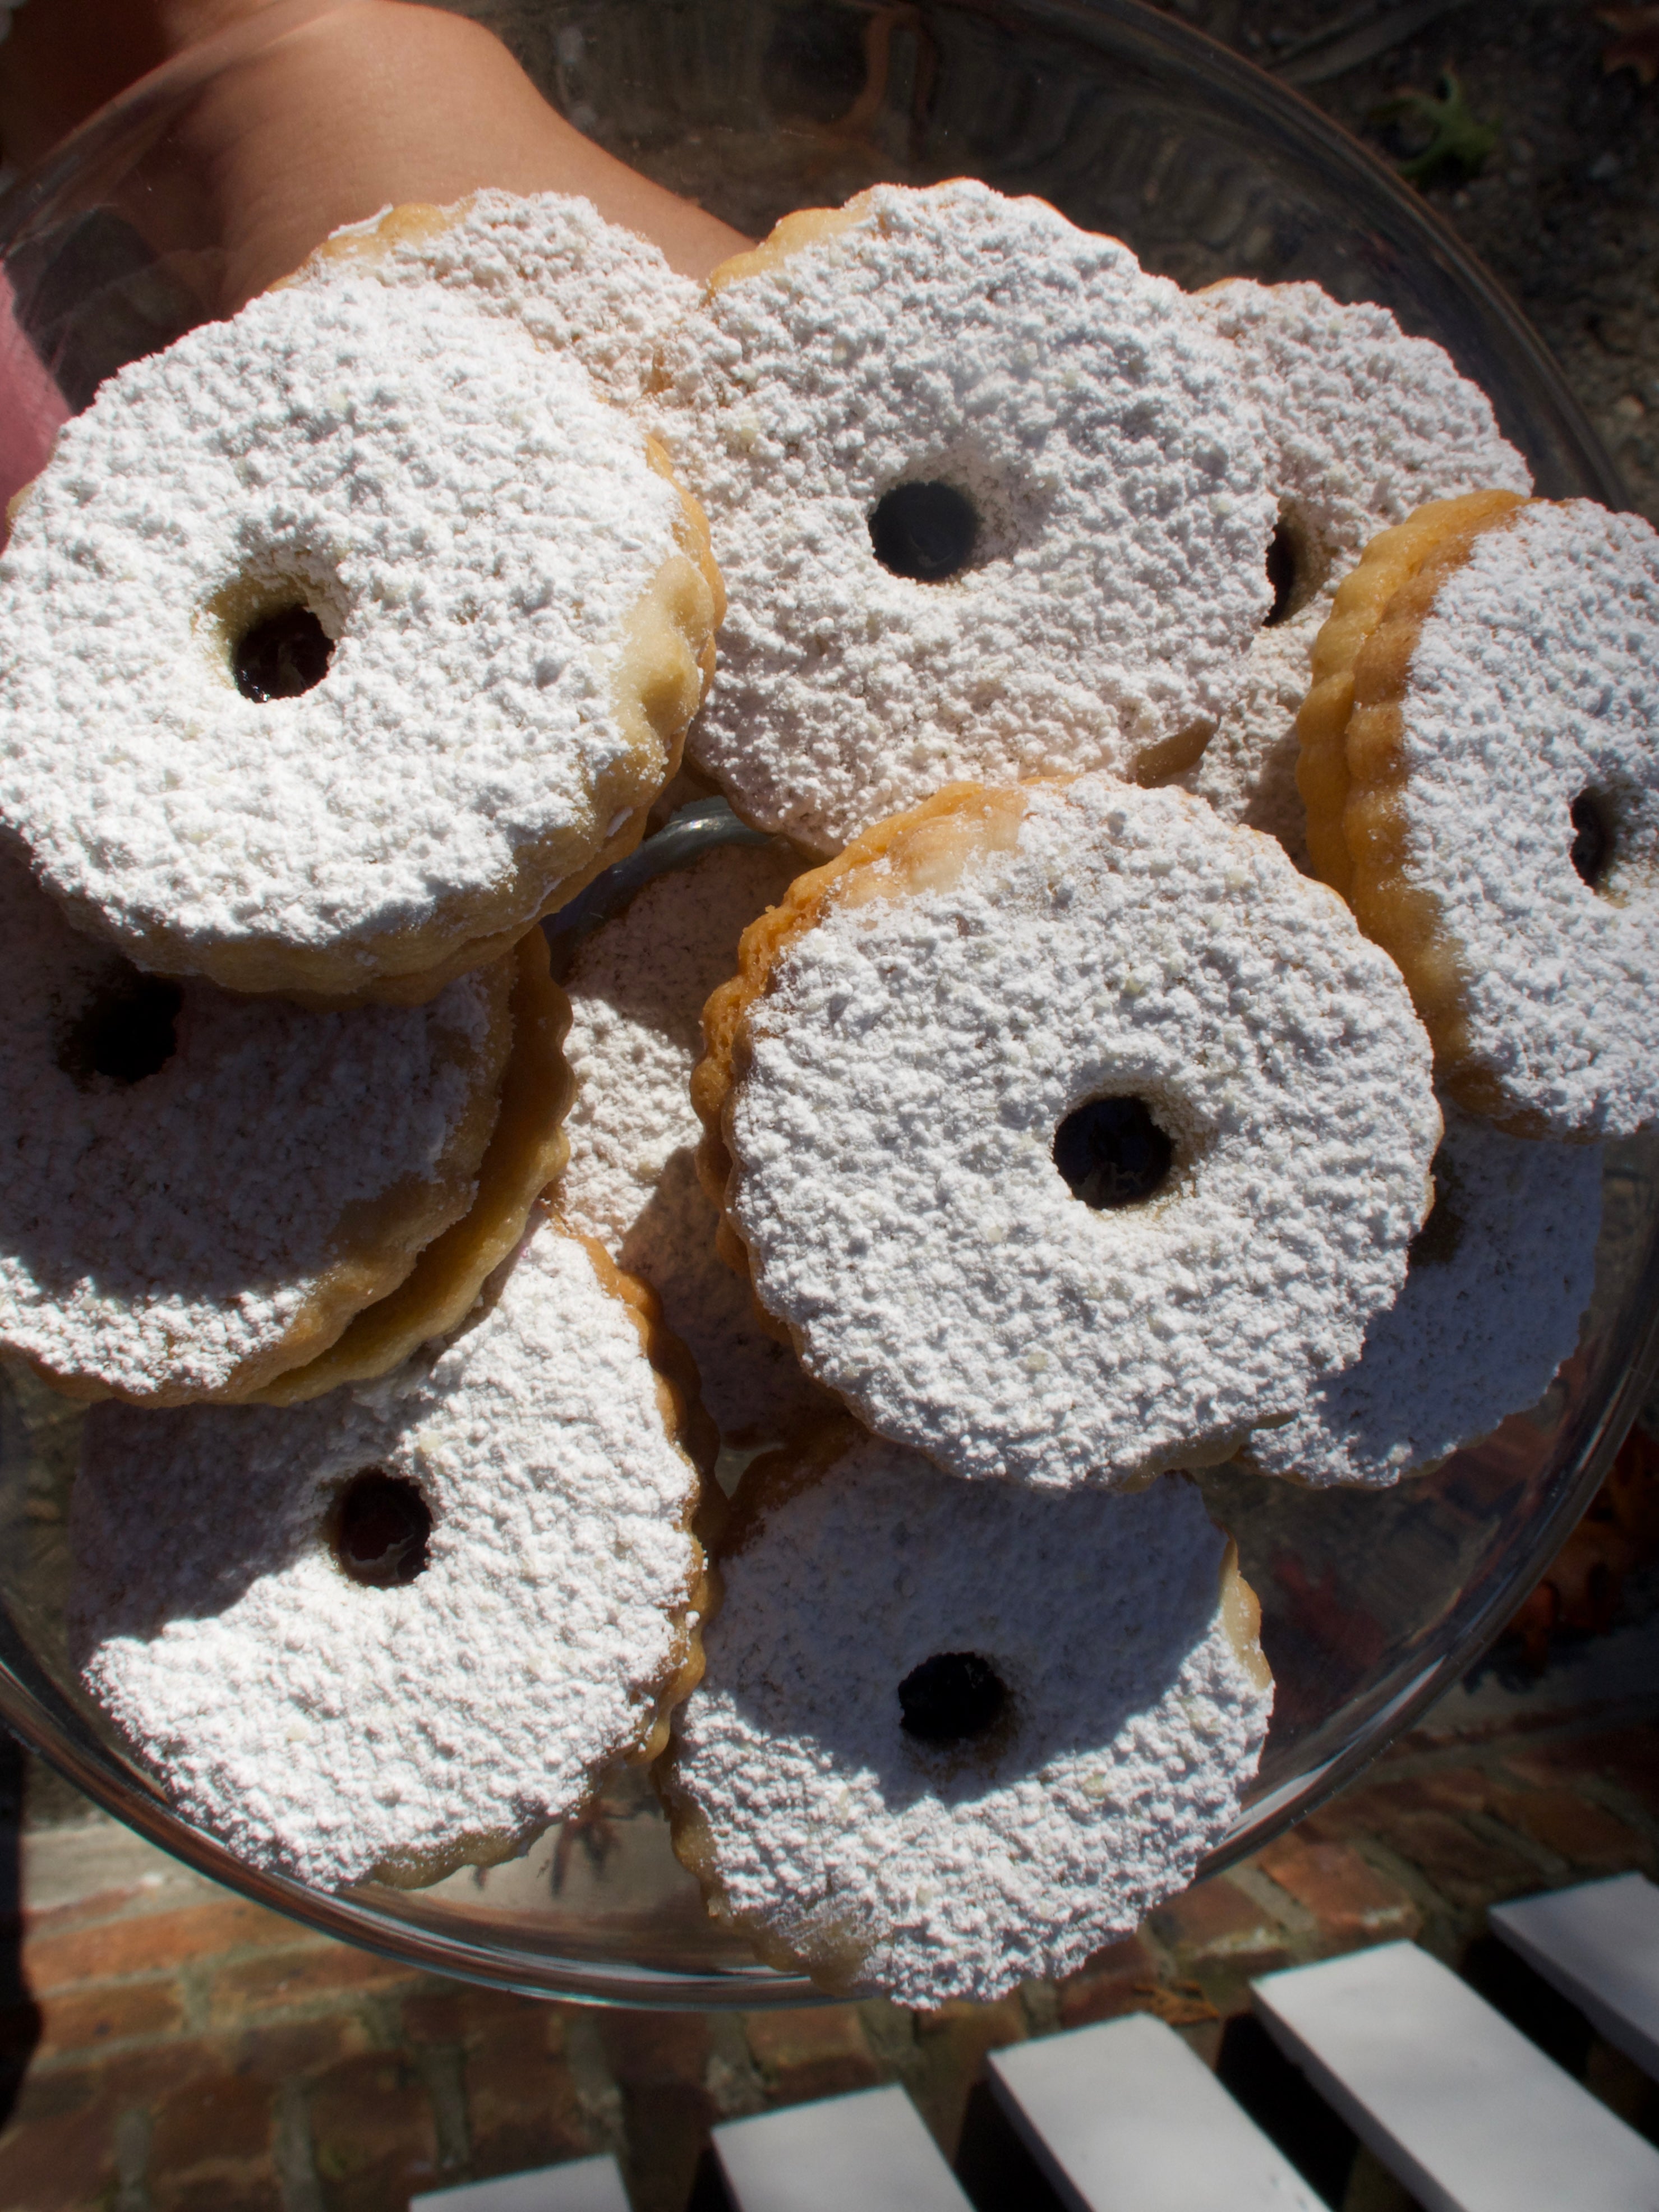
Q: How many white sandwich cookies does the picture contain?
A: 11